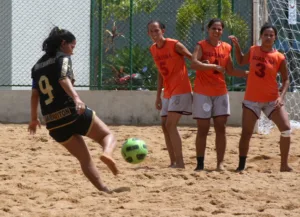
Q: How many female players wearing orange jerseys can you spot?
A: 3